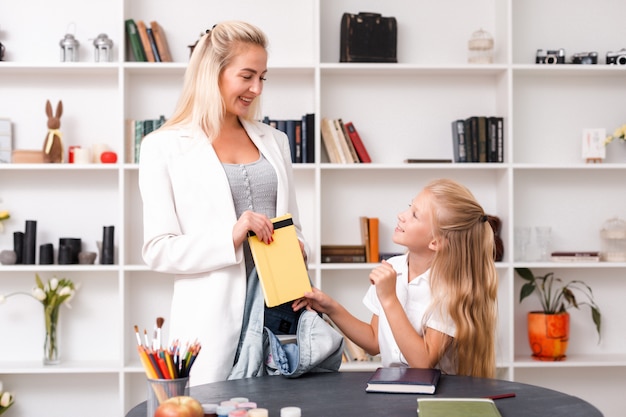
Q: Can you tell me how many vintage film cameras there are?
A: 3